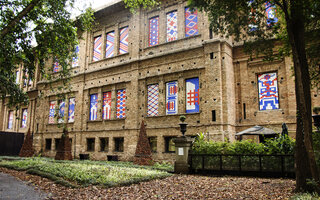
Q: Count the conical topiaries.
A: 3